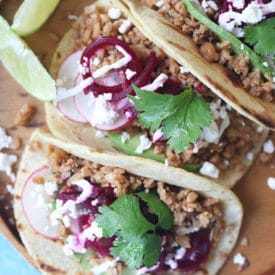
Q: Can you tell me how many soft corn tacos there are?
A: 3